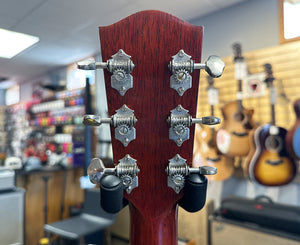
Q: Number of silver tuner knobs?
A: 6